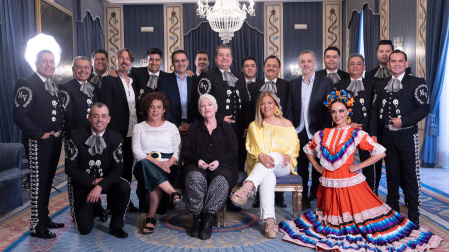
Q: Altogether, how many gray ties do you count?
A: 11